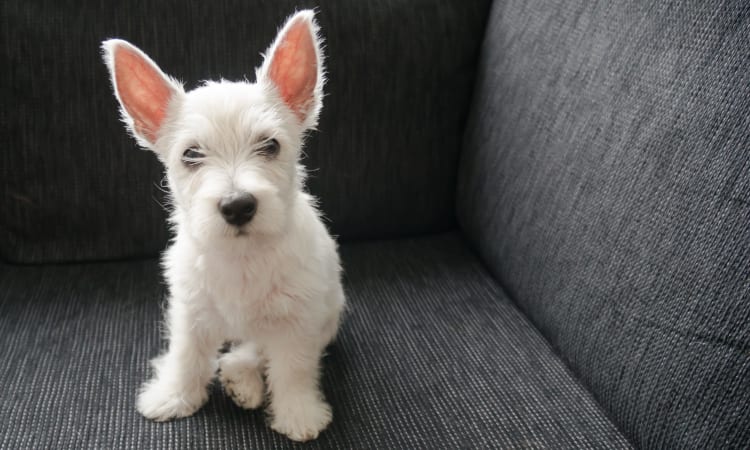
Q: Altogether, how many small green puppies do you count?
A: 0